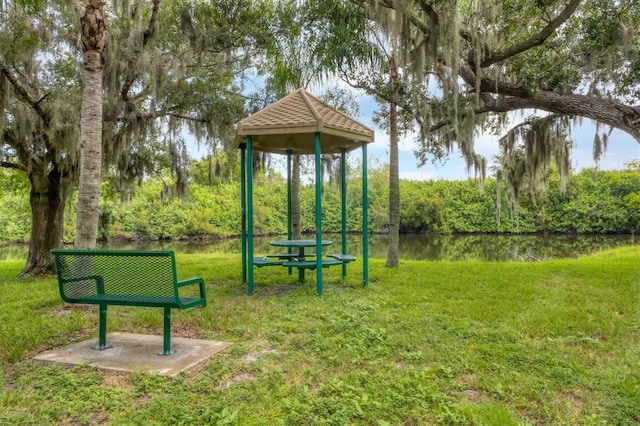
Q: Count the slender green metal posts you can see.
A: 6